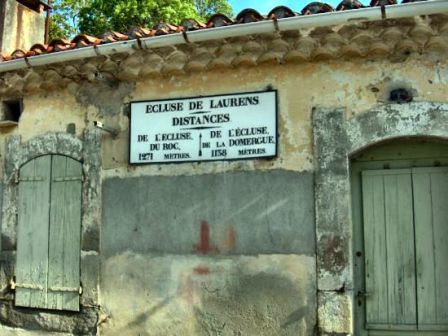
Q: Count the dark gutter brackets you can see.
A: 6